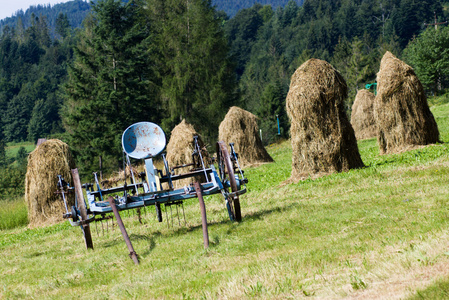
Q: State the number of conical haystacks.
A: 6